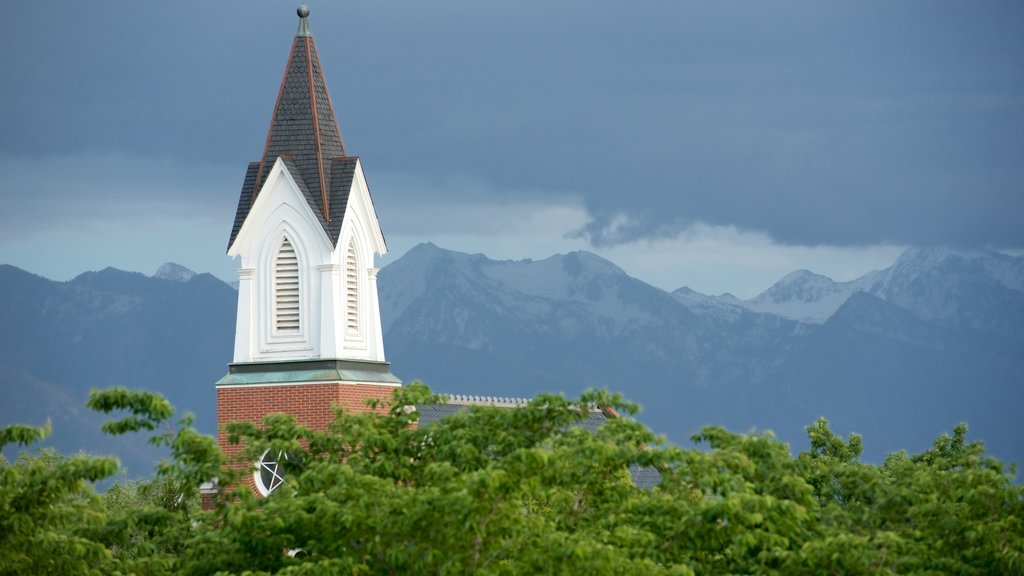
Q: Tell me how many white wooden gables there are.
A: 2